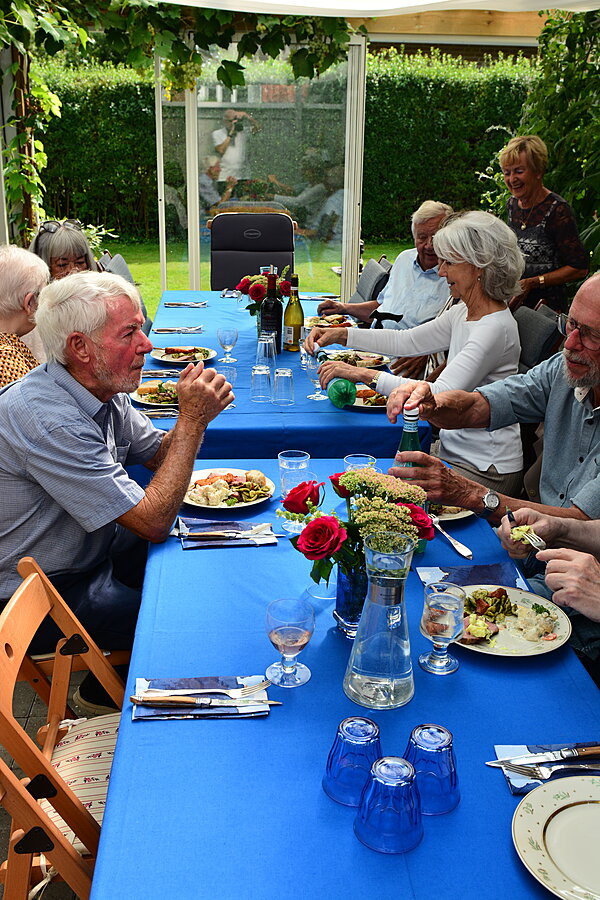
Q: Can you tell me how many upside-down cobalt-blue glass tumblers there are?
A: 3